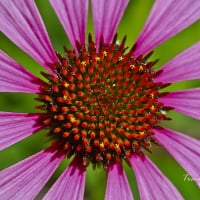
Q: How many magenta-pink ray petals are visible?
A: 13